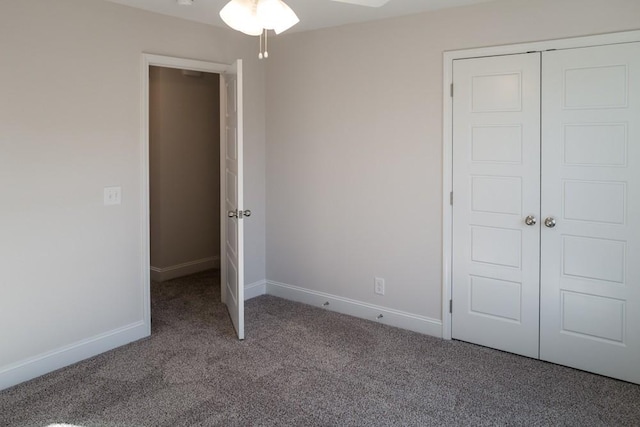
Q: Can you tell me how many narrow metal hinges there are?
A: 3